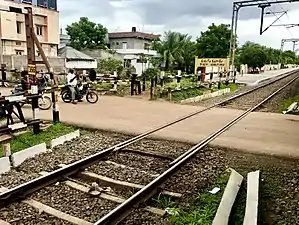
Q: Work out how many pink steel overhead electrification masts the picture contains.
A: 0